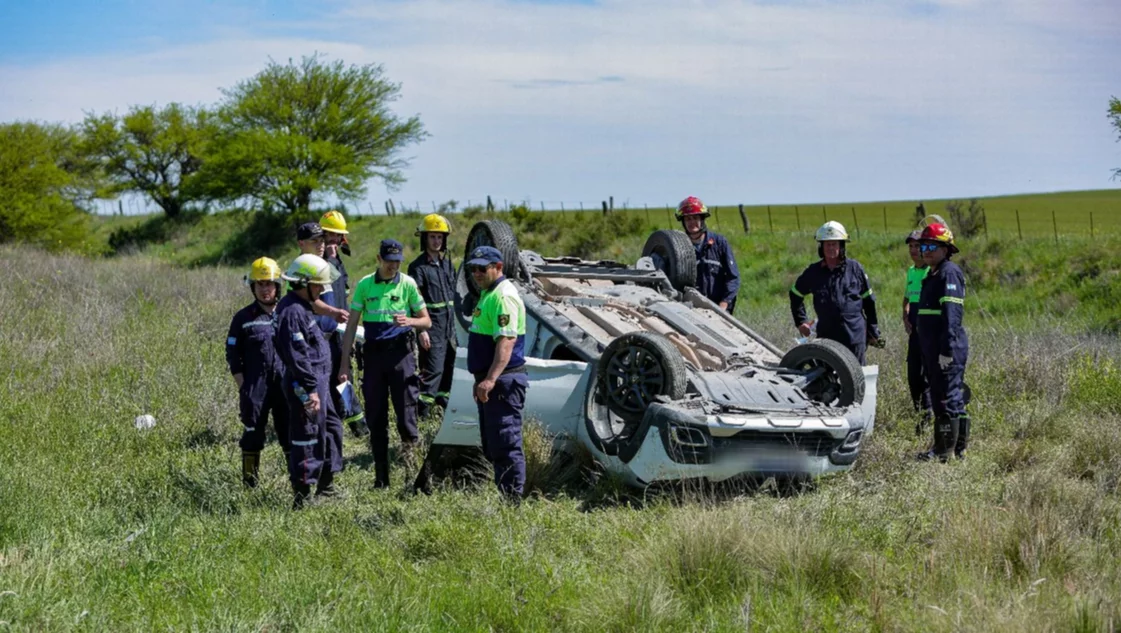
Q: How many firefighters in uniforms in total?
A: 7